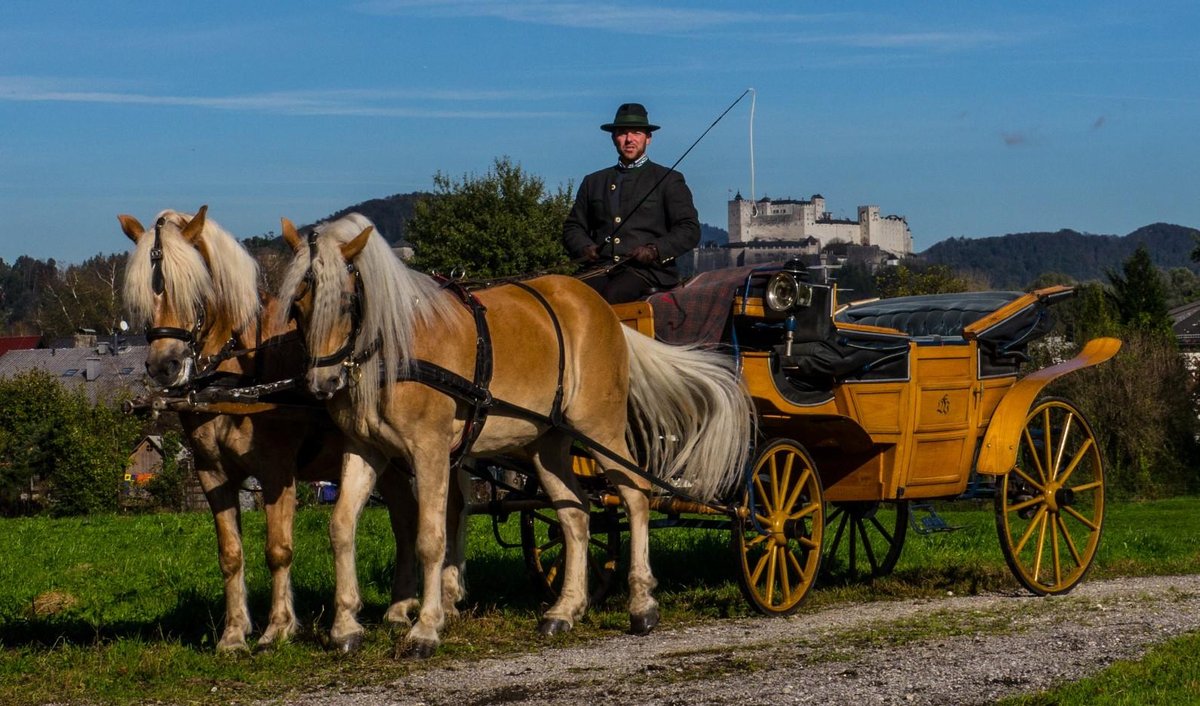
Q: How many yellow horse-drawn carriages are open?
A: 1